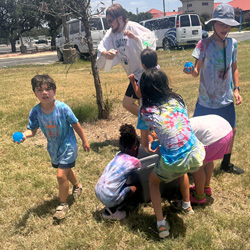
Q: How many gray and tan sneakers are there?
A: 2